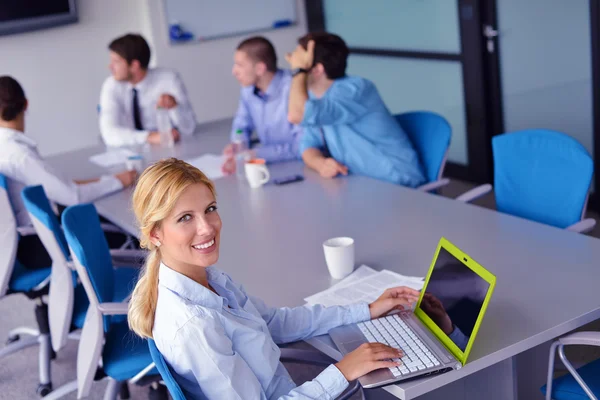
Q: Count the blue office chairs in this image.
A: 7